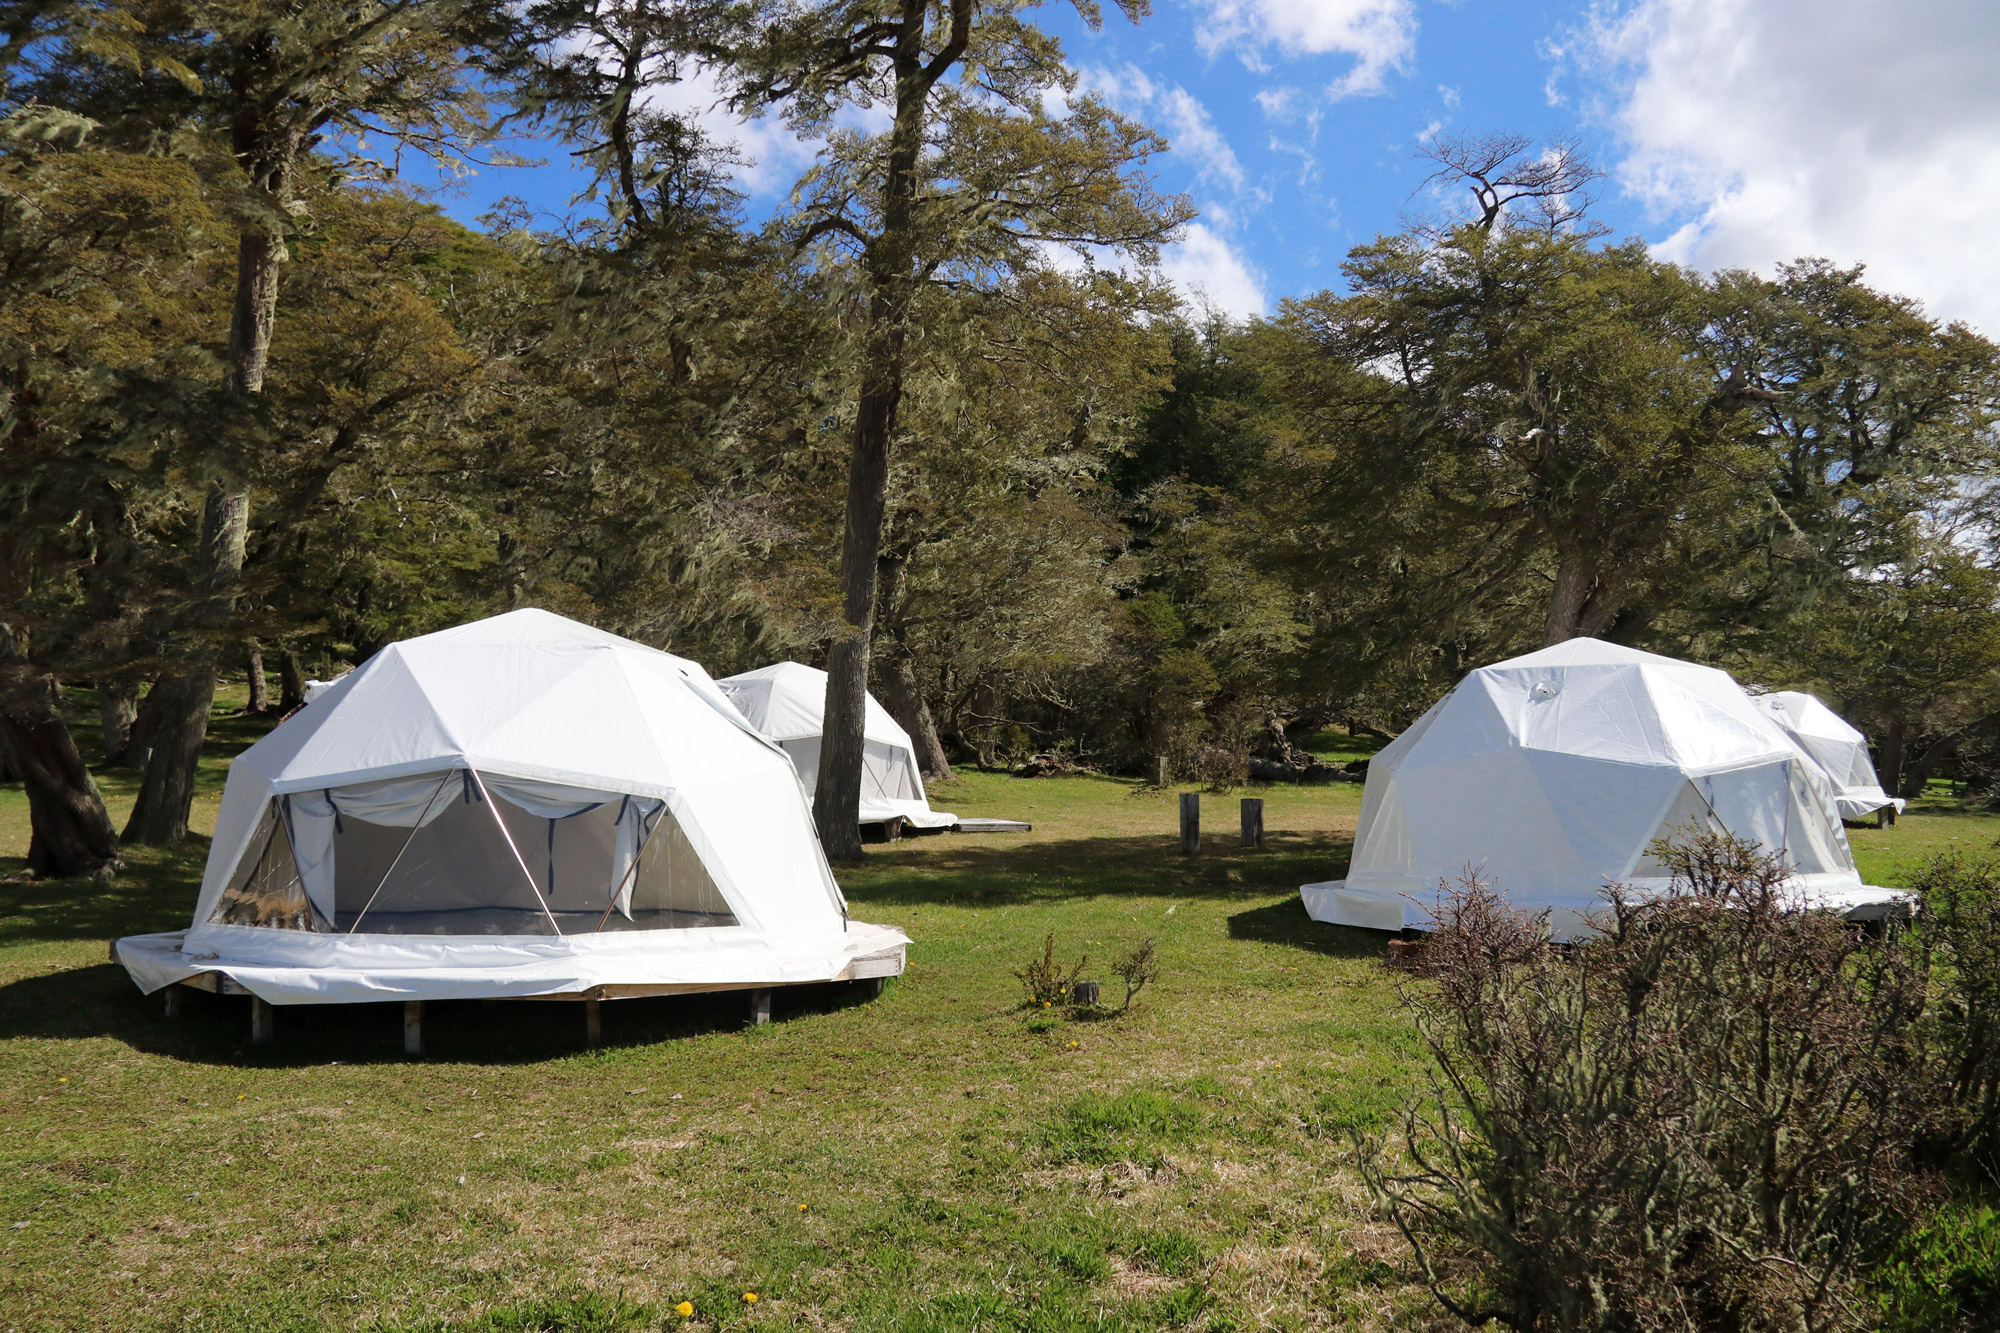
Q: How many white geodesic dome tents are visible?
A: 4